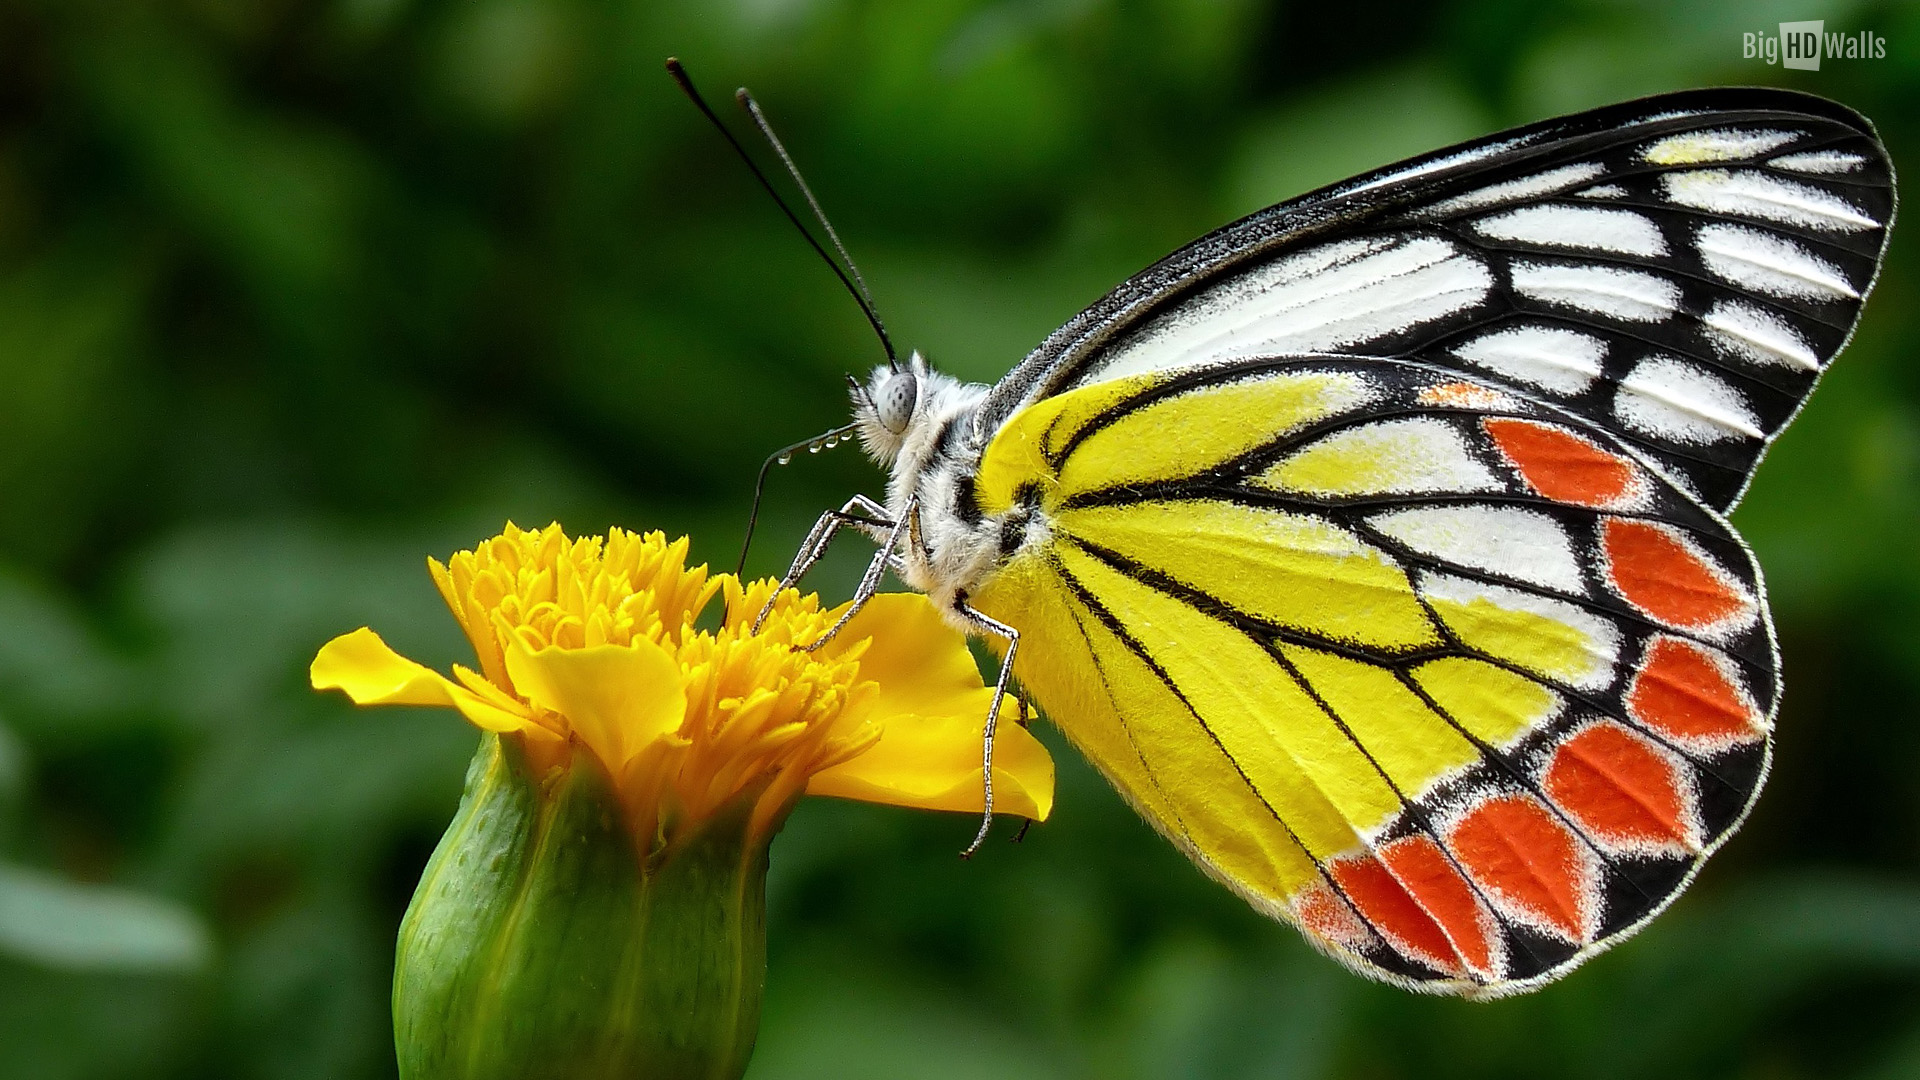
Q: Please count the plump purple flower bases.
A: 0